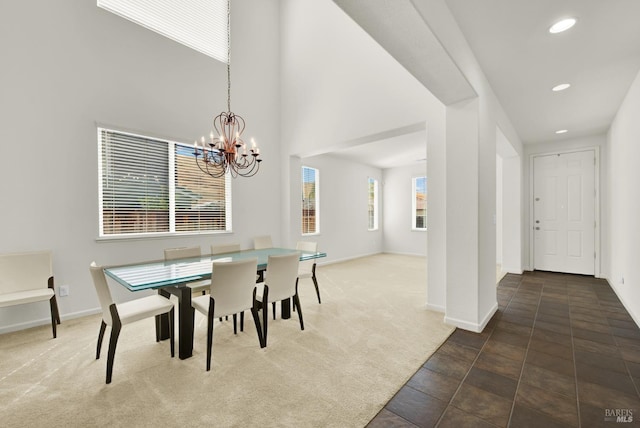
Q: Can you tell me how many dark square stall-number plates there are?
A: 0